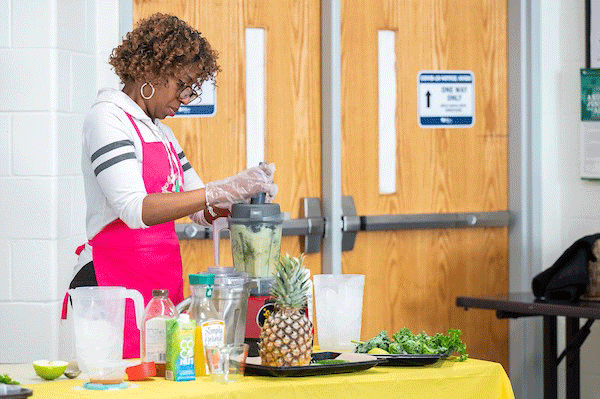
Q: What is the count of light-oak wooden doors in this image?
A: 2